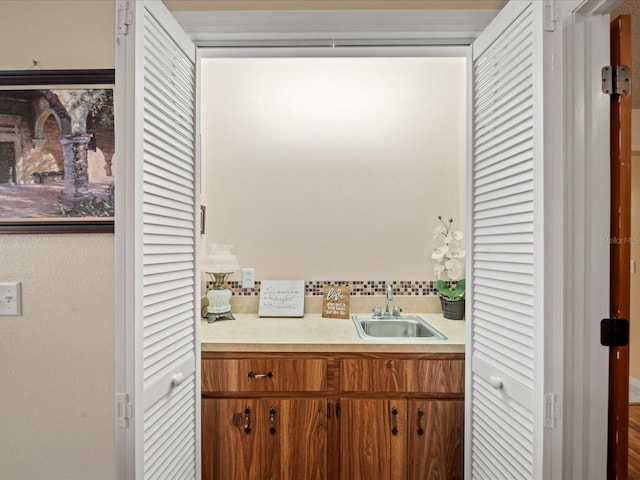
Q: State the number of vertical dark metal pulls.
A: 4